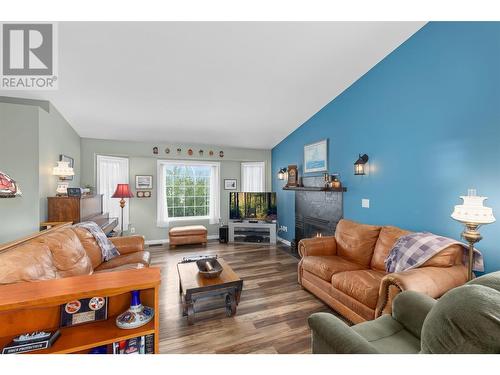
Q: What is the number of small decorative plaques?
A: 7